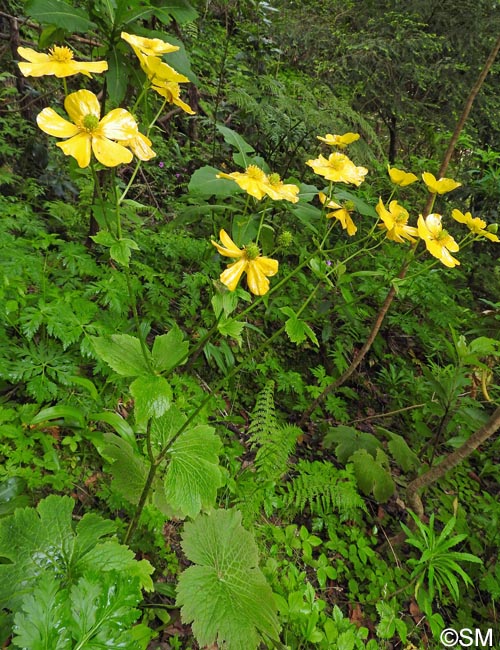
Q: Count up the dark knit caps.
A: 0